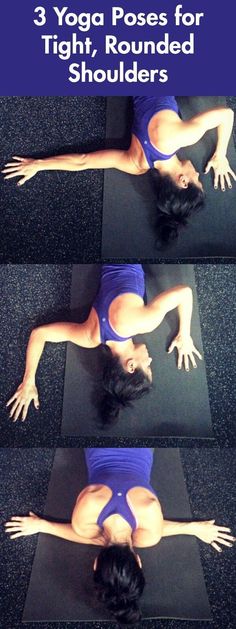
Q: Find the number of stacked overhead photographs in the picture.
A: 3